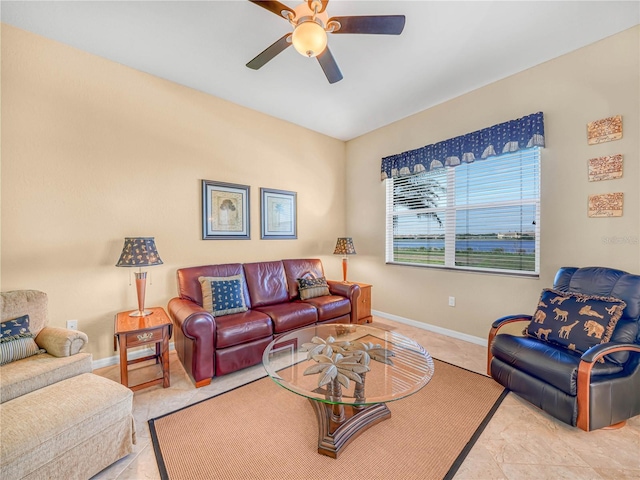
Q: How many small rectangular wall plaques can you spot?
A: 3